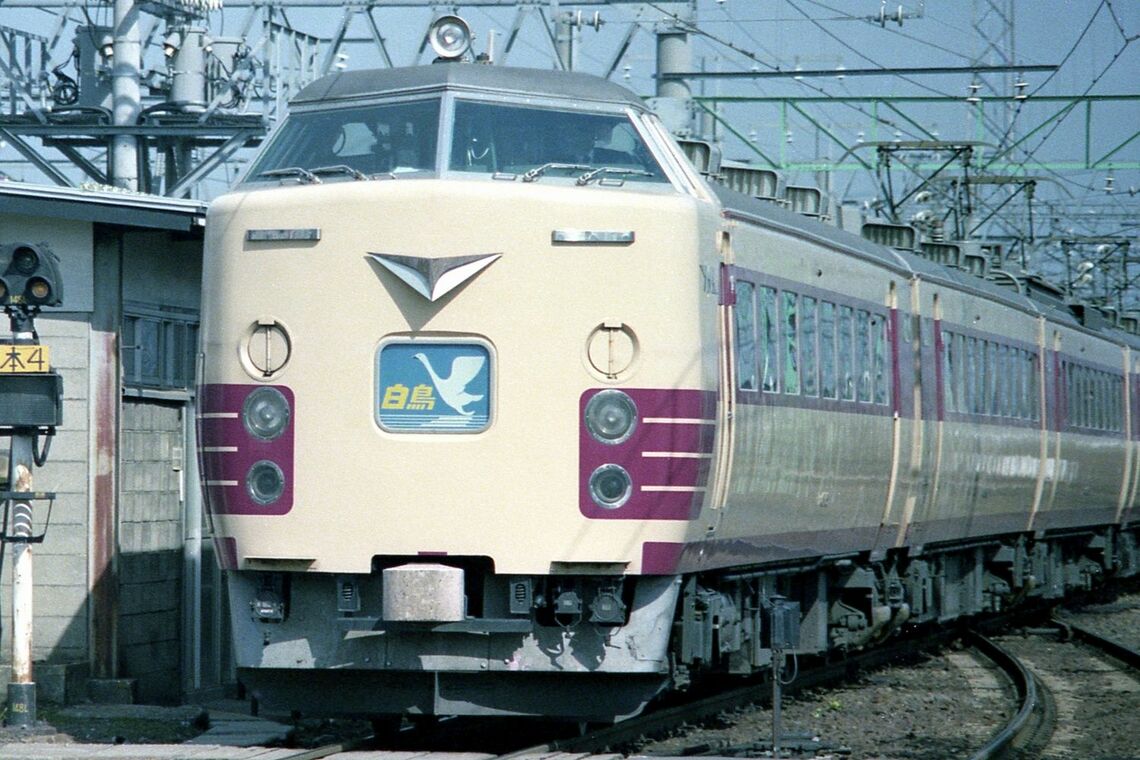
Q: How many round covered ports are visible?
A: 2